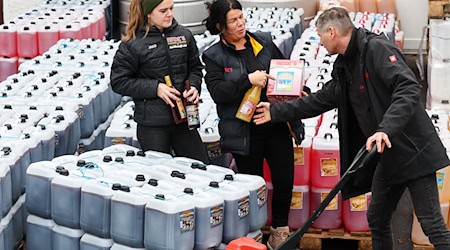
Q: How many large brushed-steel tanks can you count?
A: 2